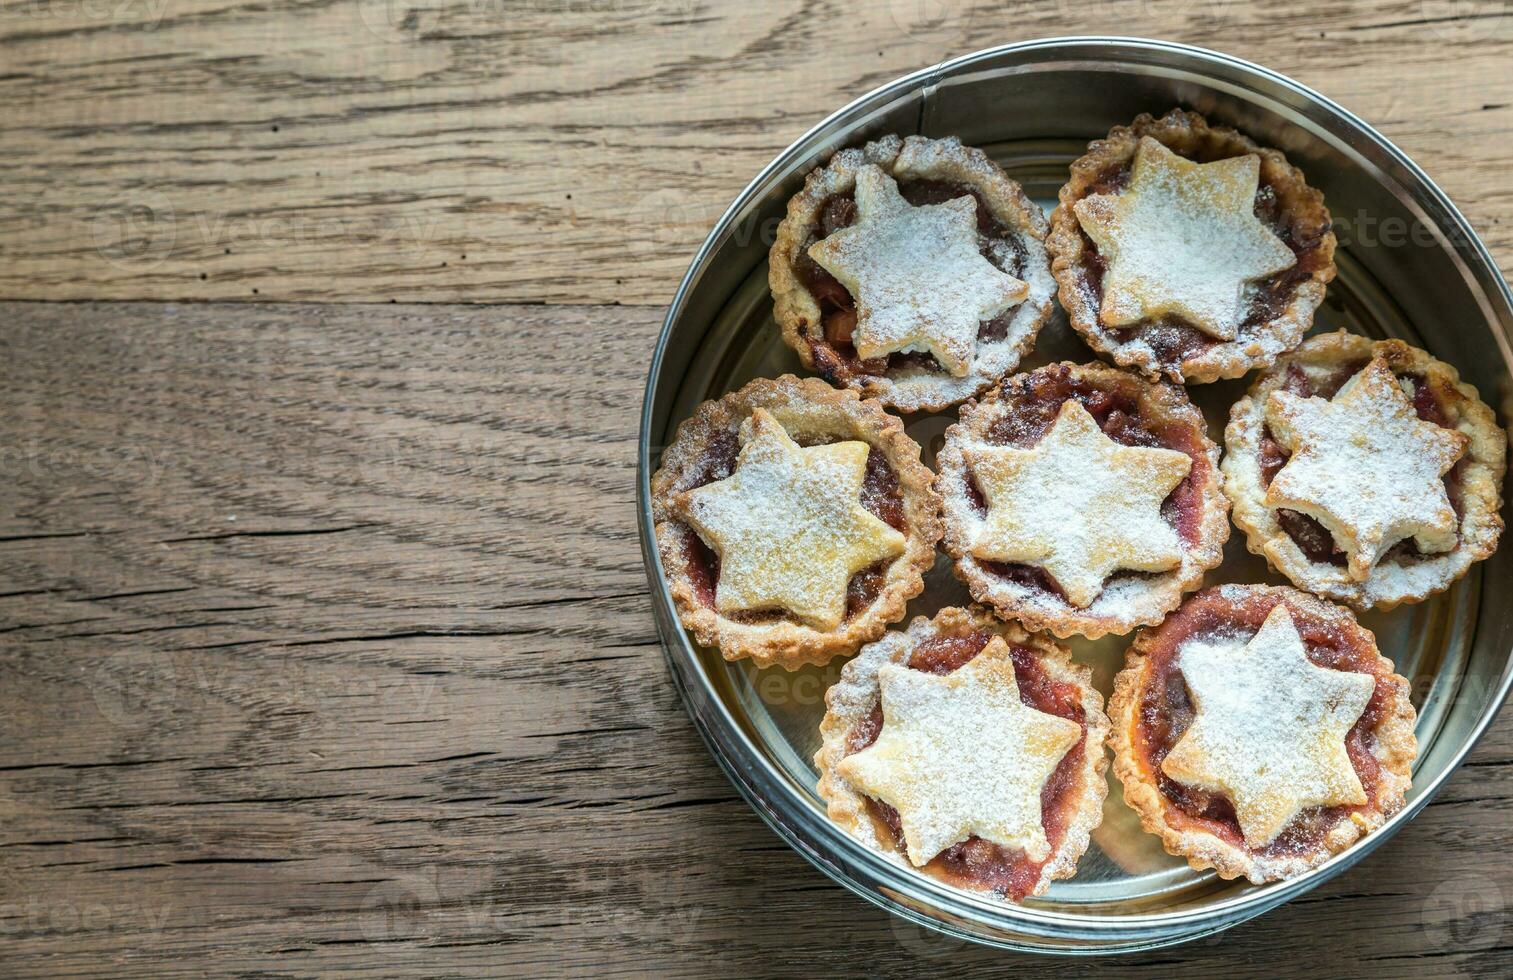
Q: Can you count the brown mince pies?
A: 7